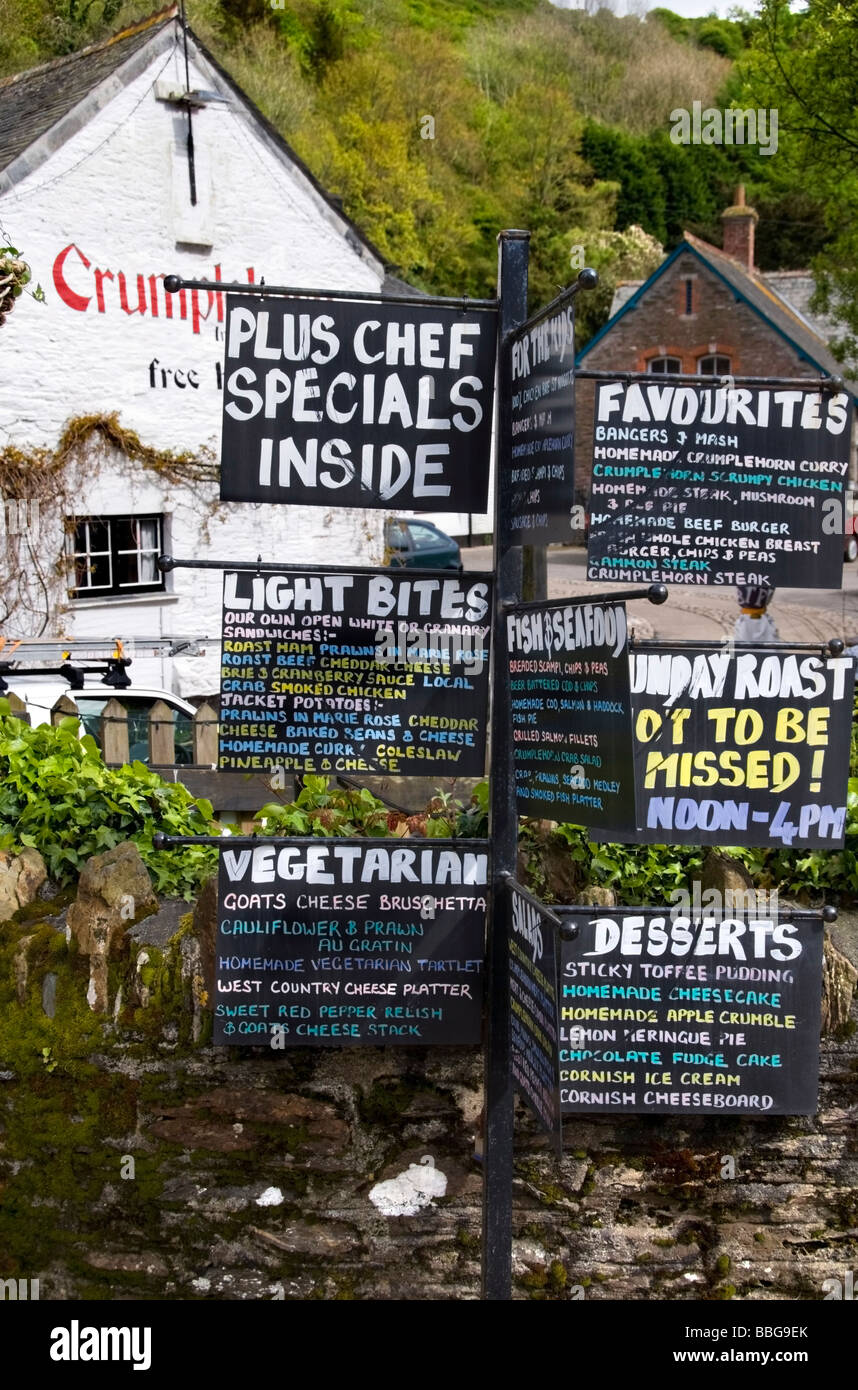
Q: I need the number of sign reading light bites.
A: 1